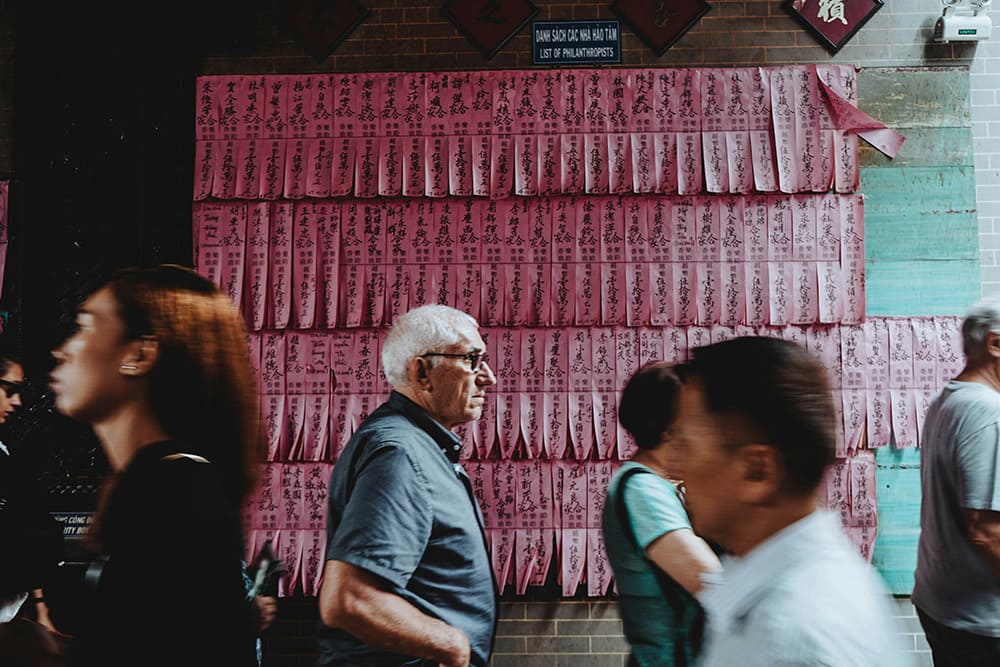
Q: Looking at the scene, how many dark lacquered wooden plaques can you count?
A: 4